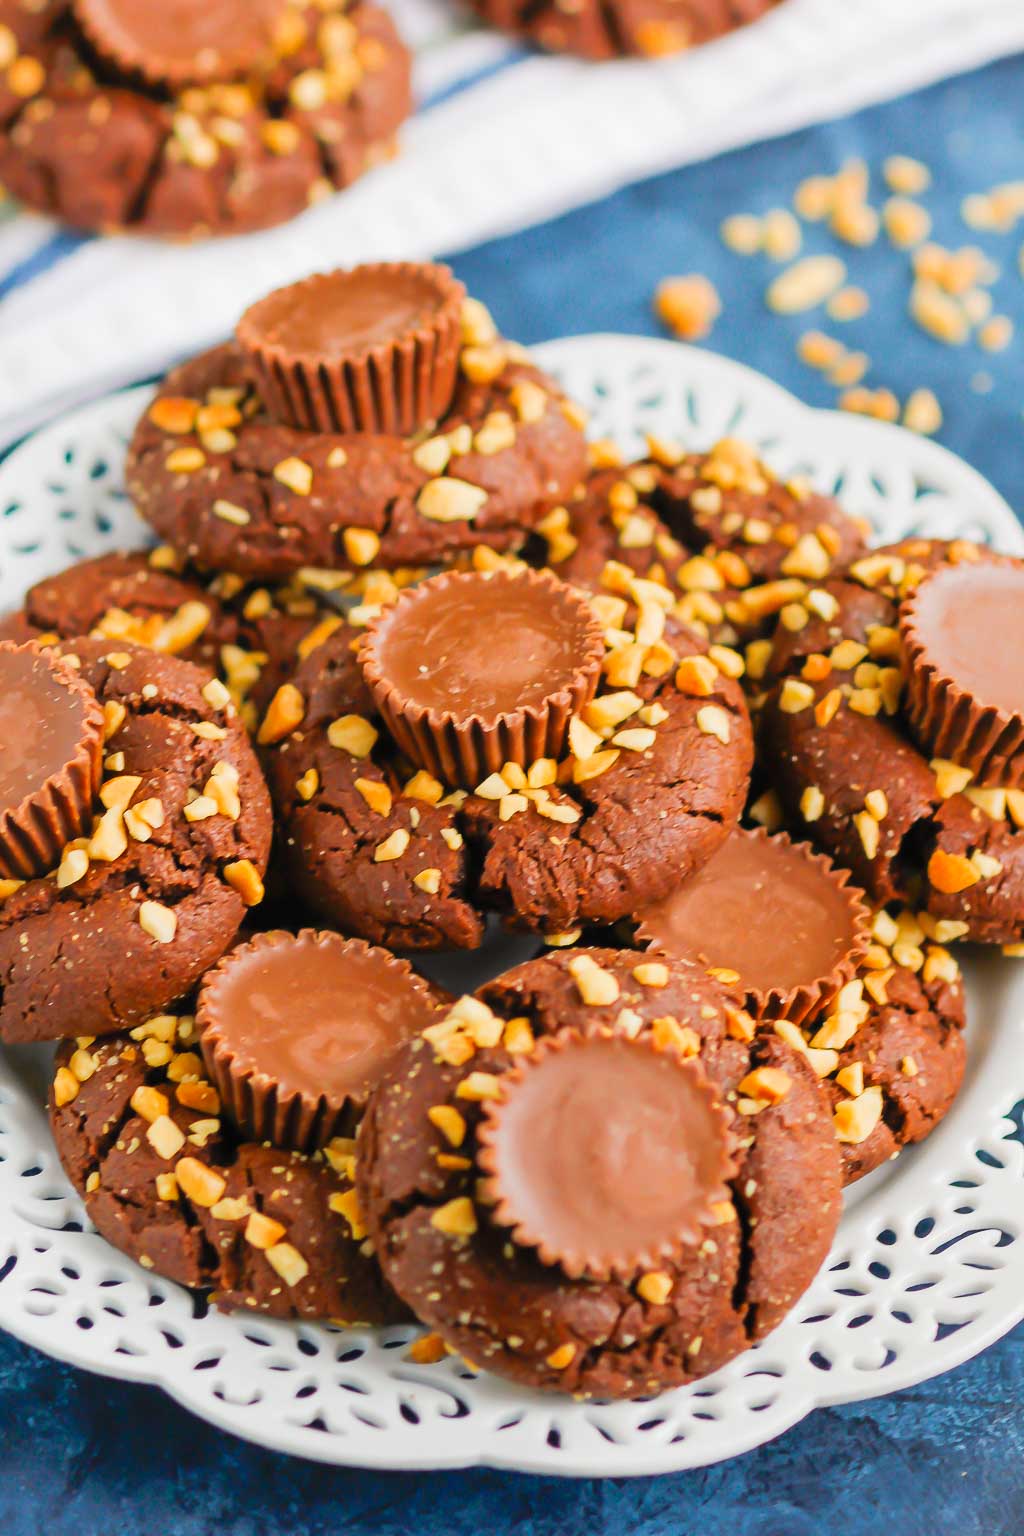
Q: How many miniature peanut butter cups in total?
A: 8